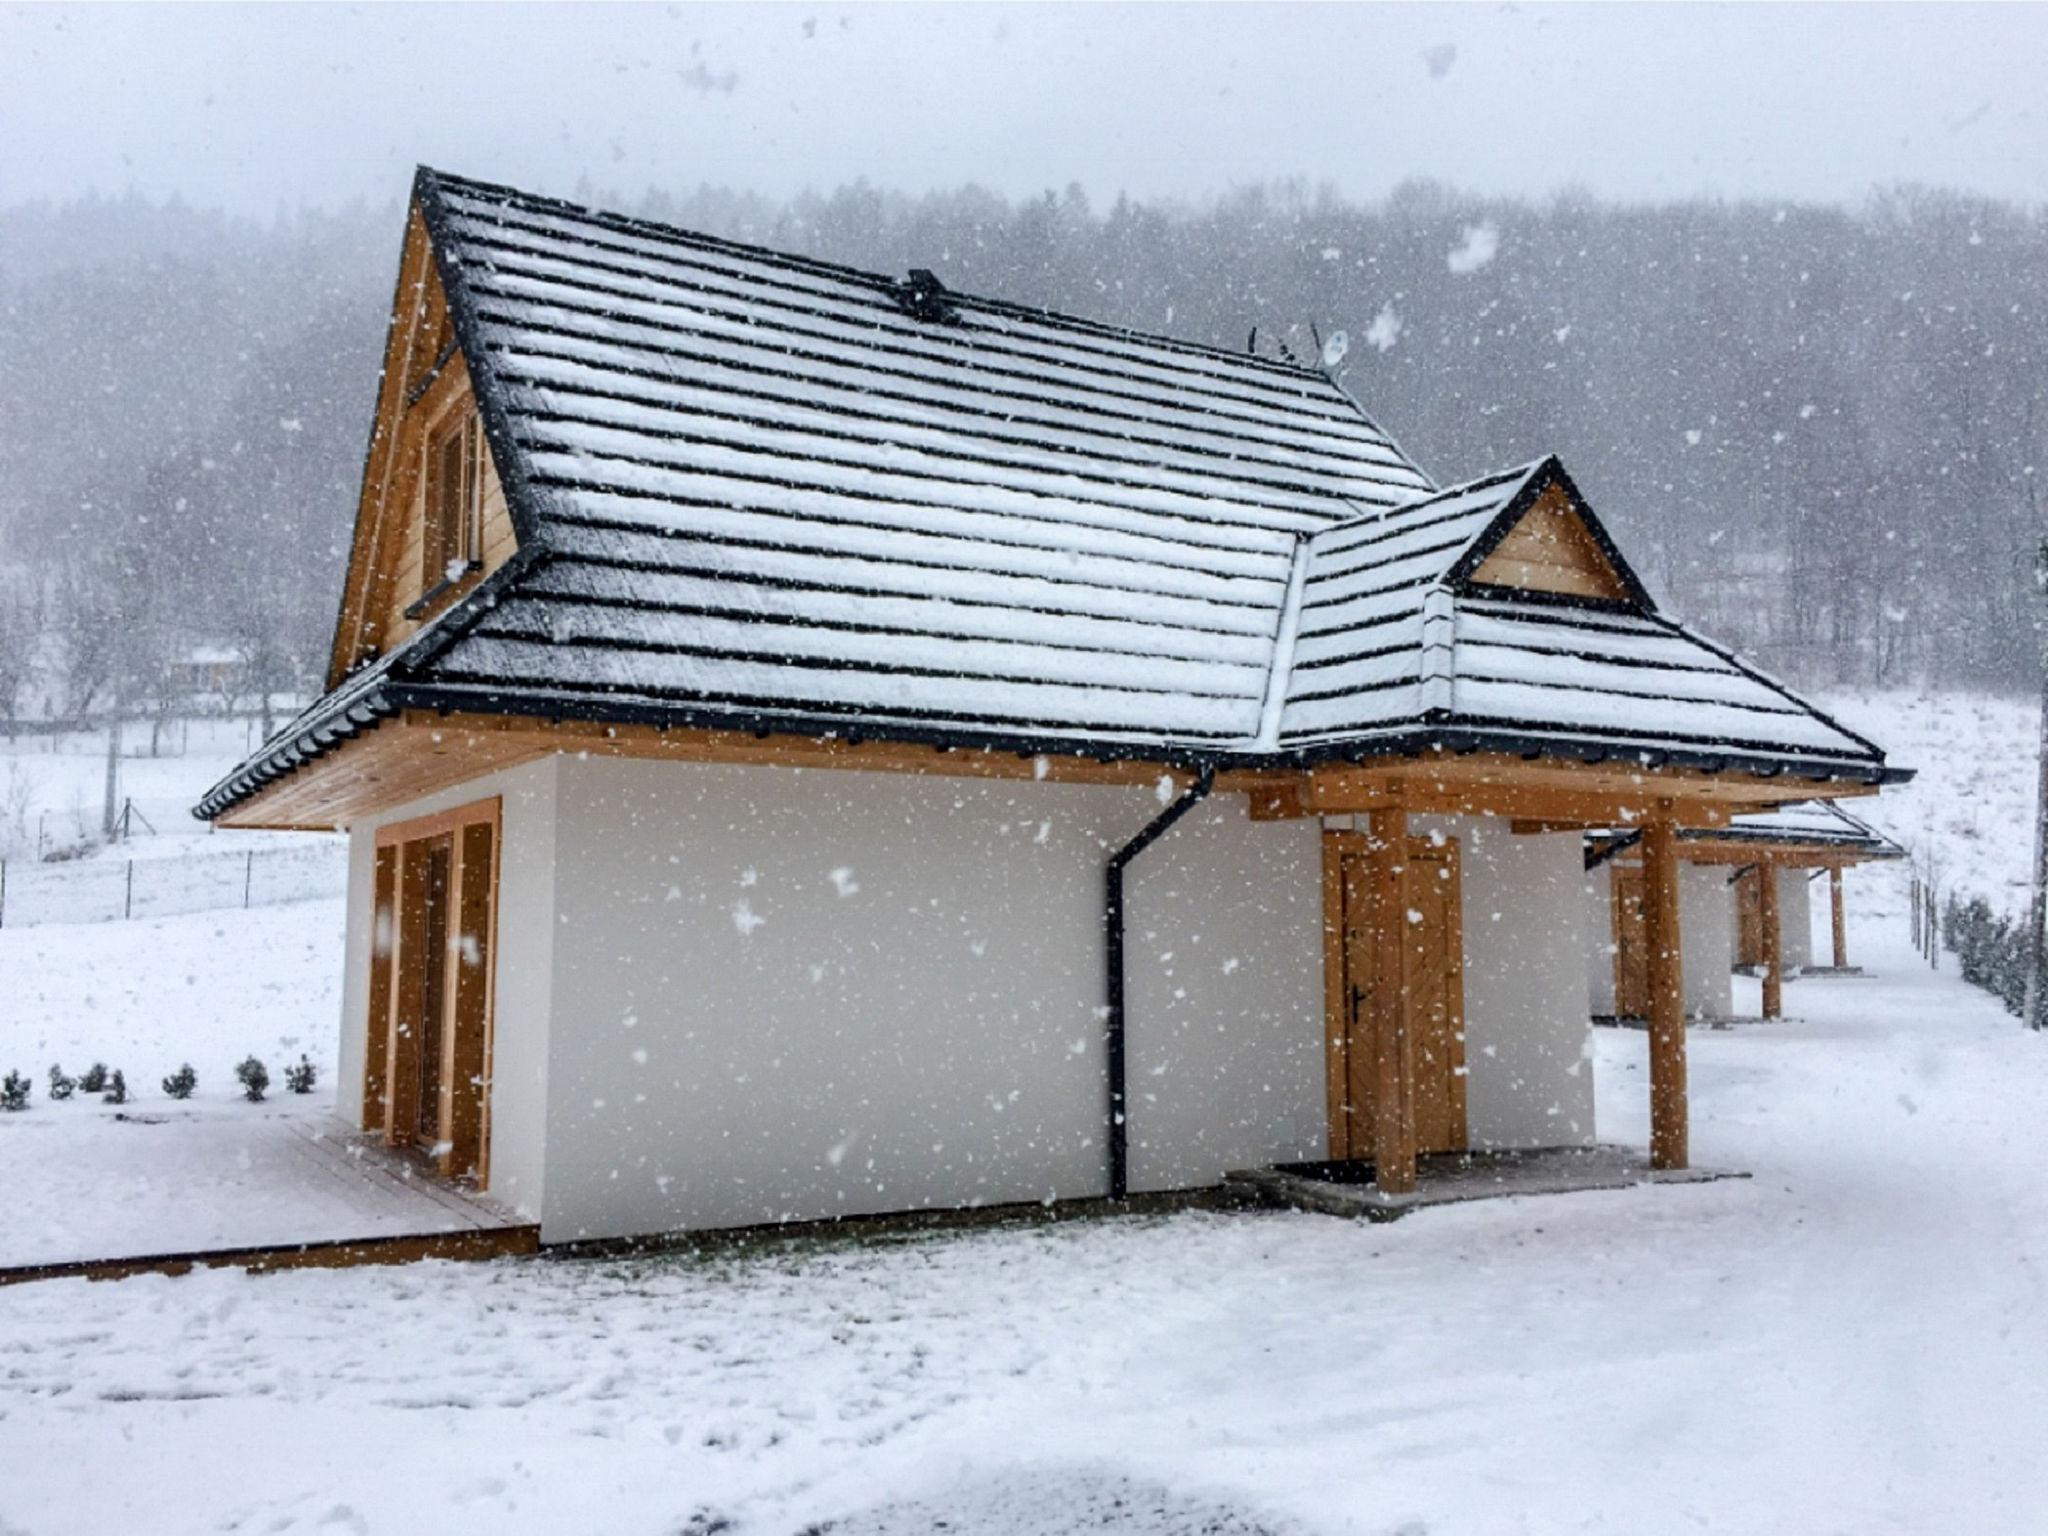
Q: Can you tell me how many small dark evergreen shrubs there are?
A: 7